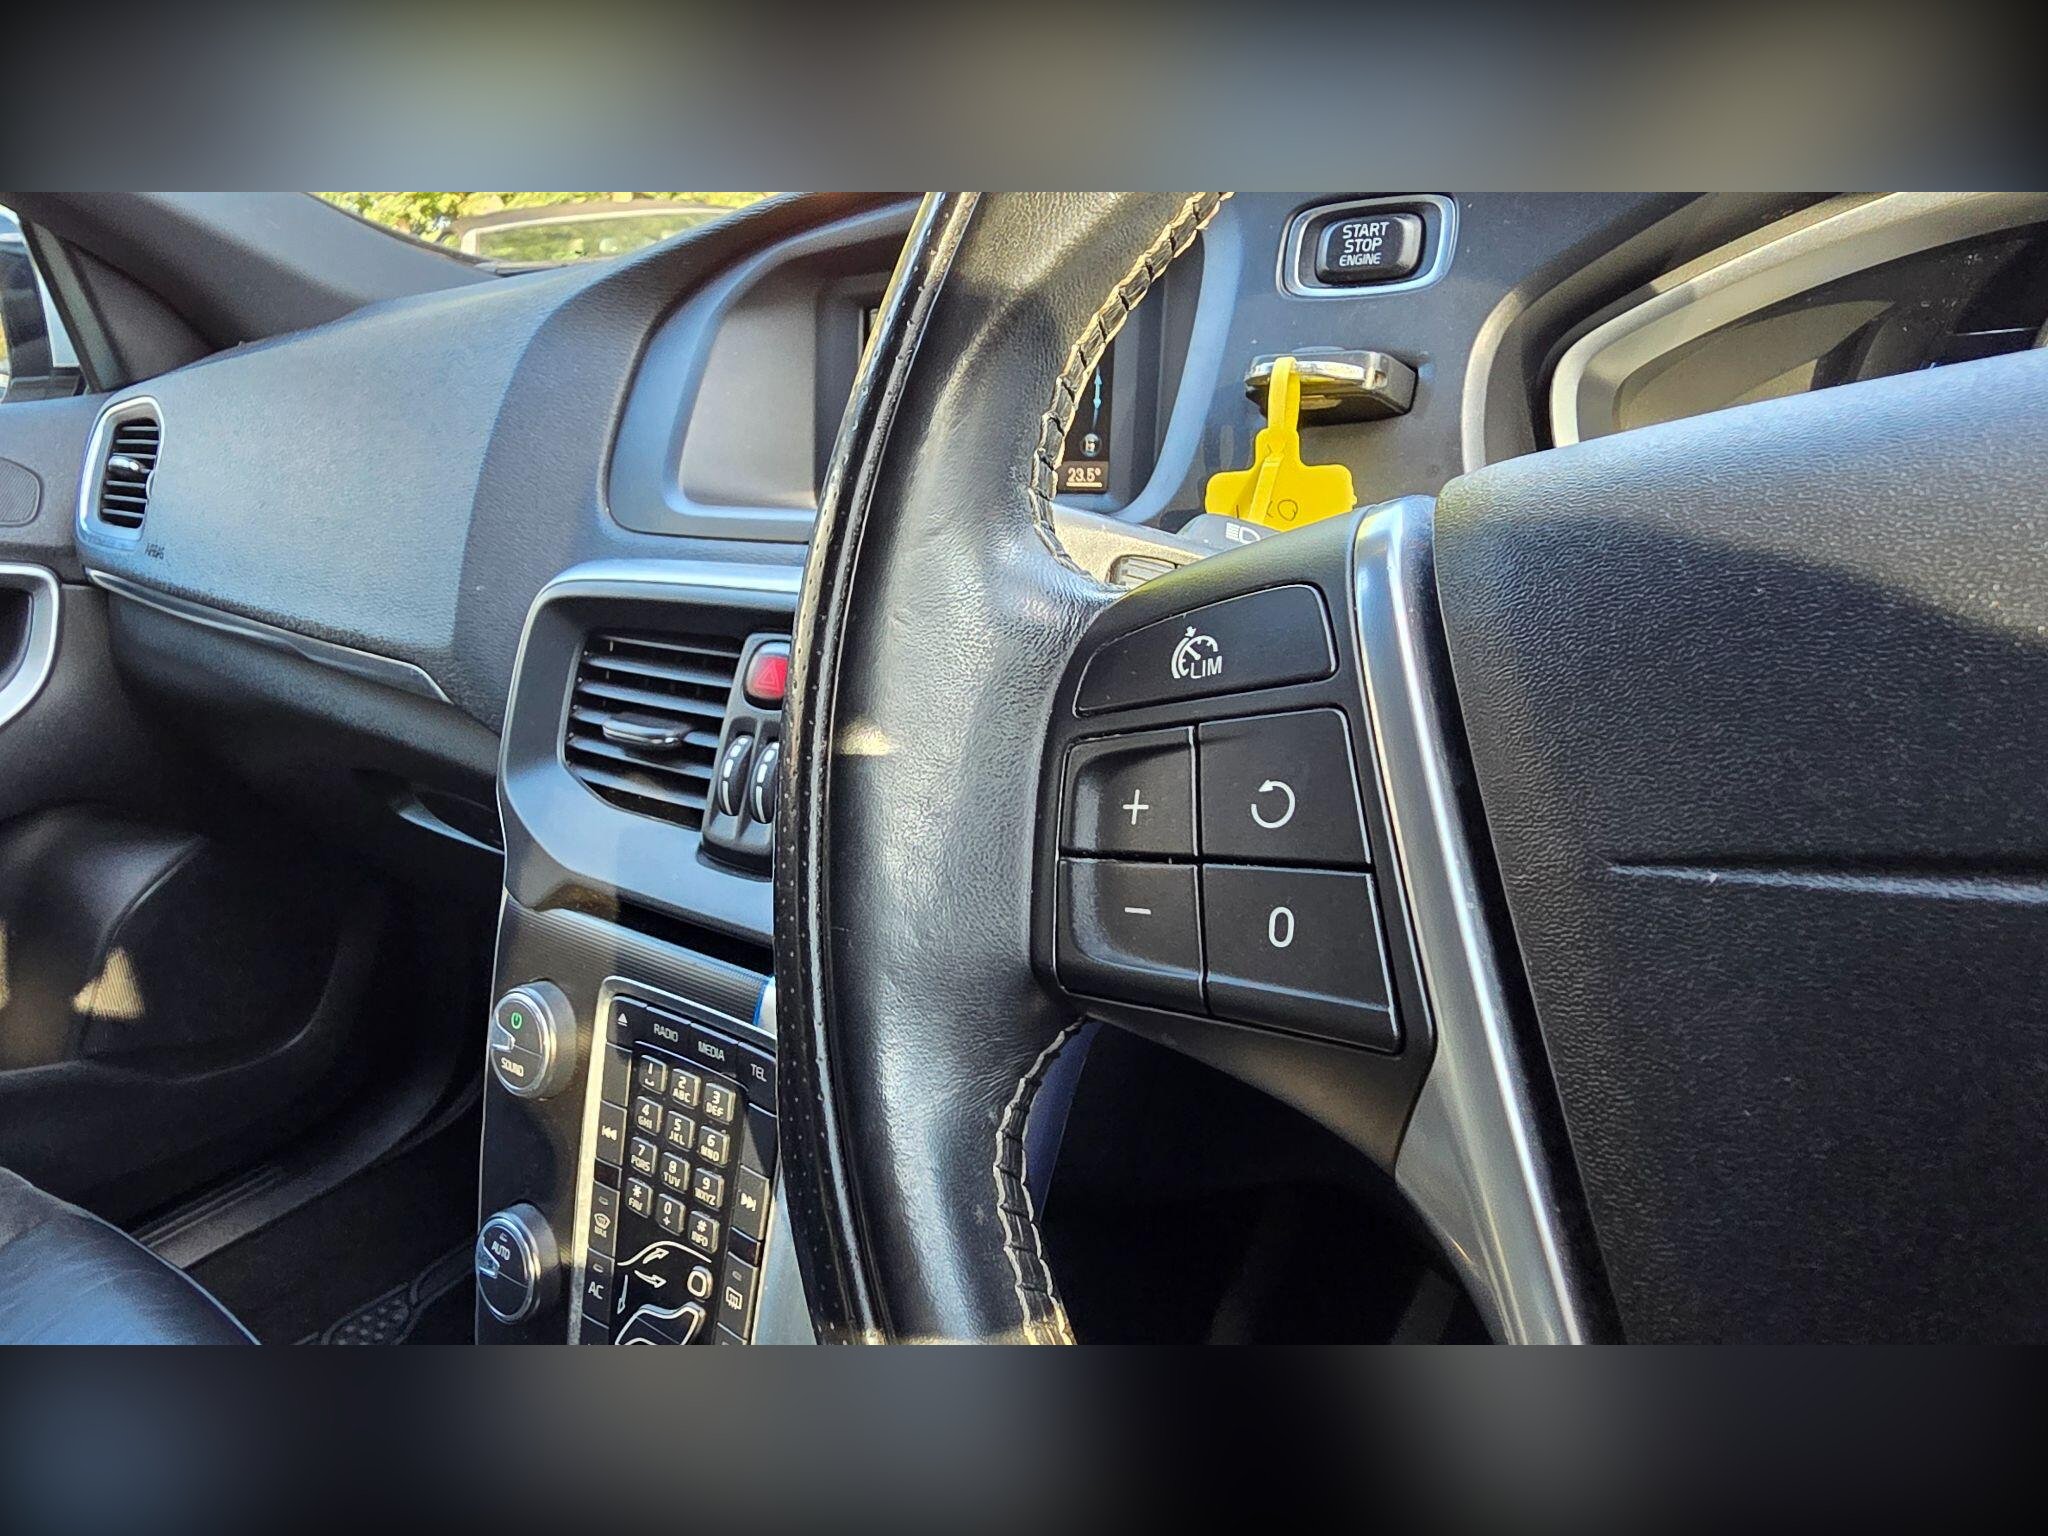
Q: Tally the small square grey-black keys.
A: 12